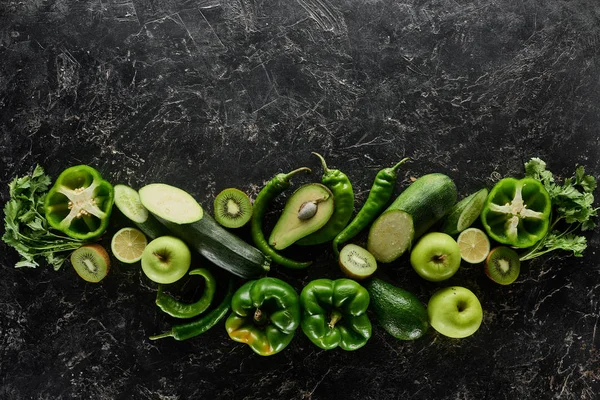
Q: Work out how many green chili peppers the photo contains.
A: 5